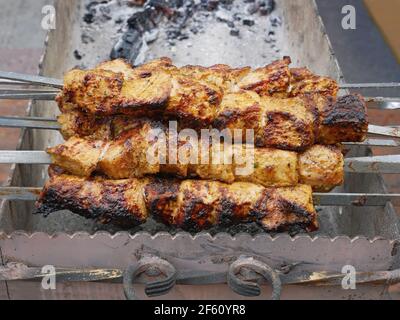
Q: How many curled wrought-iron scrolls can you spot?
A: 2